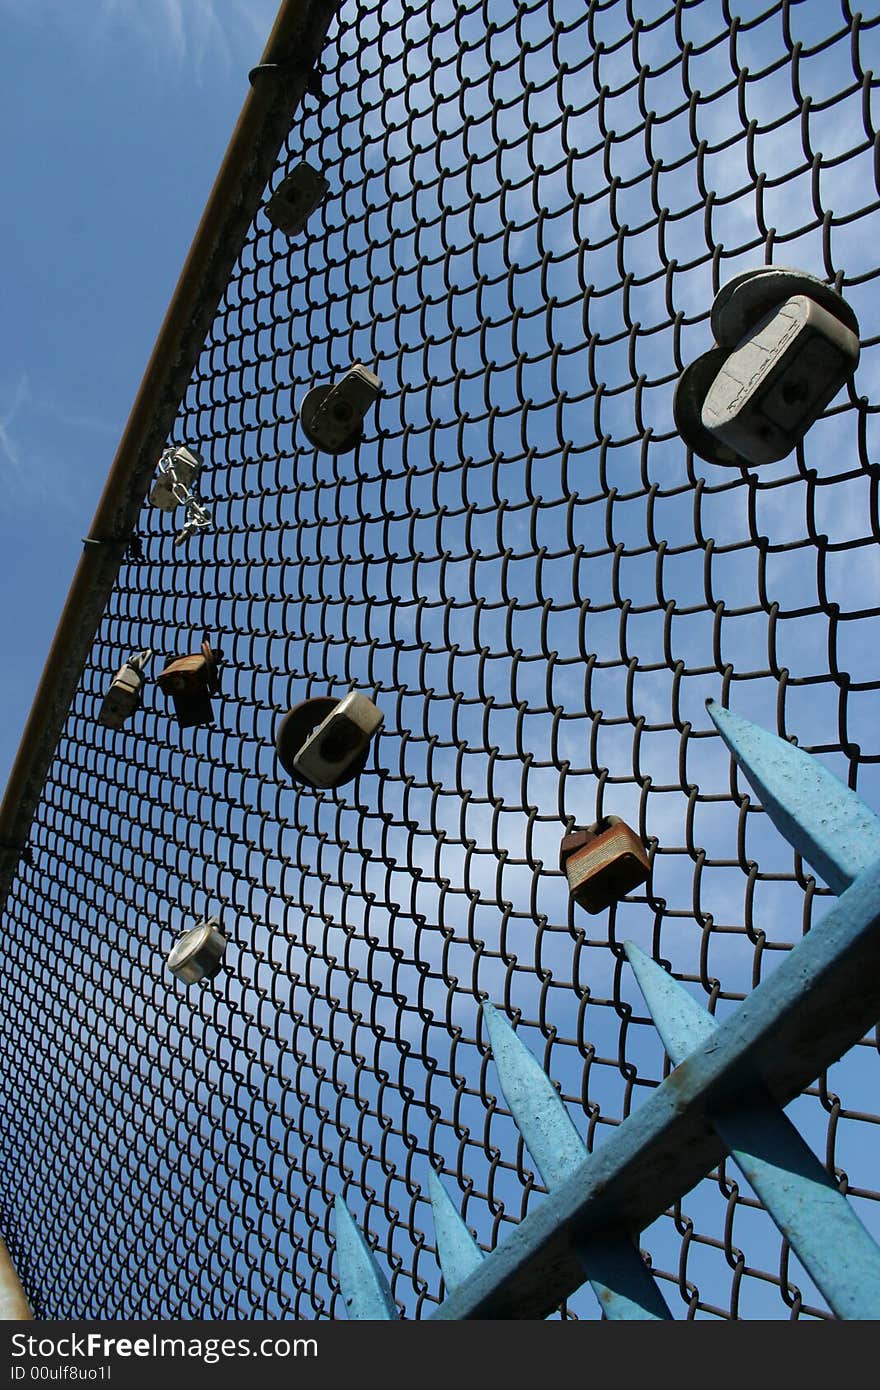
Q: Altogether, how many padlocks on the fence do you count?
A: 9